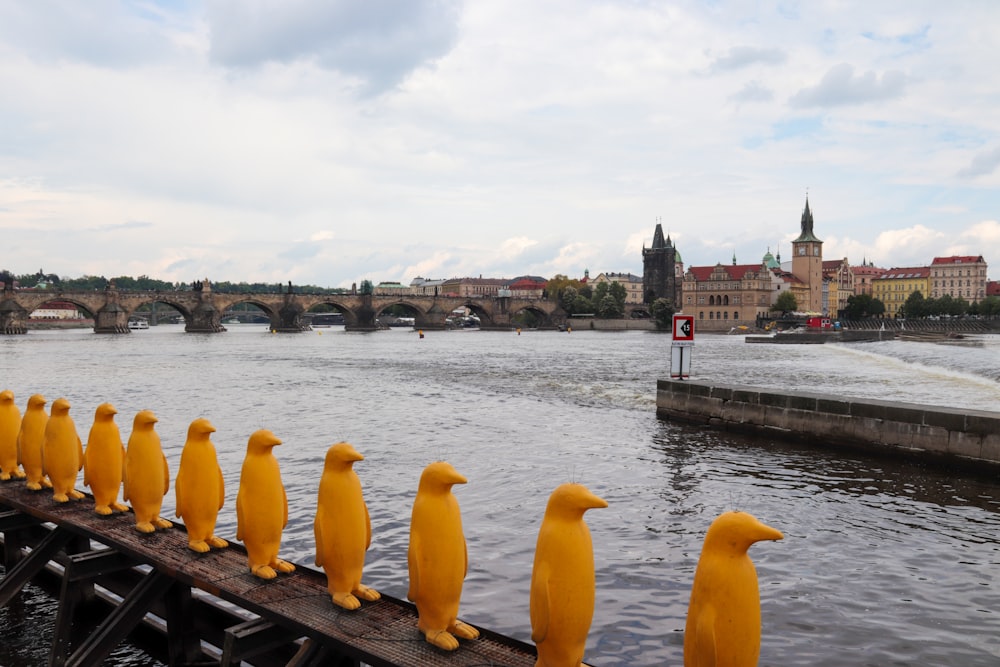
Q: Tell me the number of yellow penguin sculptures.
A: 11